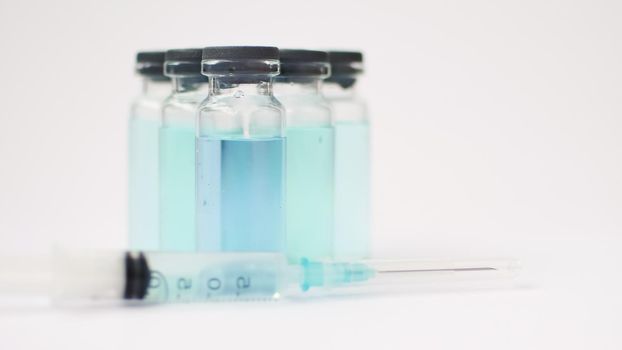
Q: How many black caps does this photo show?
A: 5